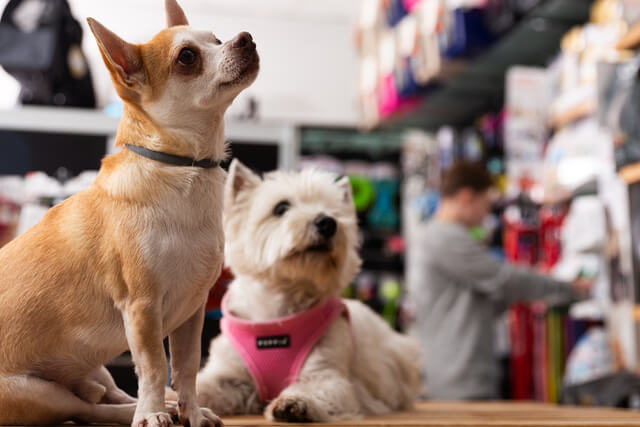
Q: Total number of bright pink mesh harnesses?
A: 1